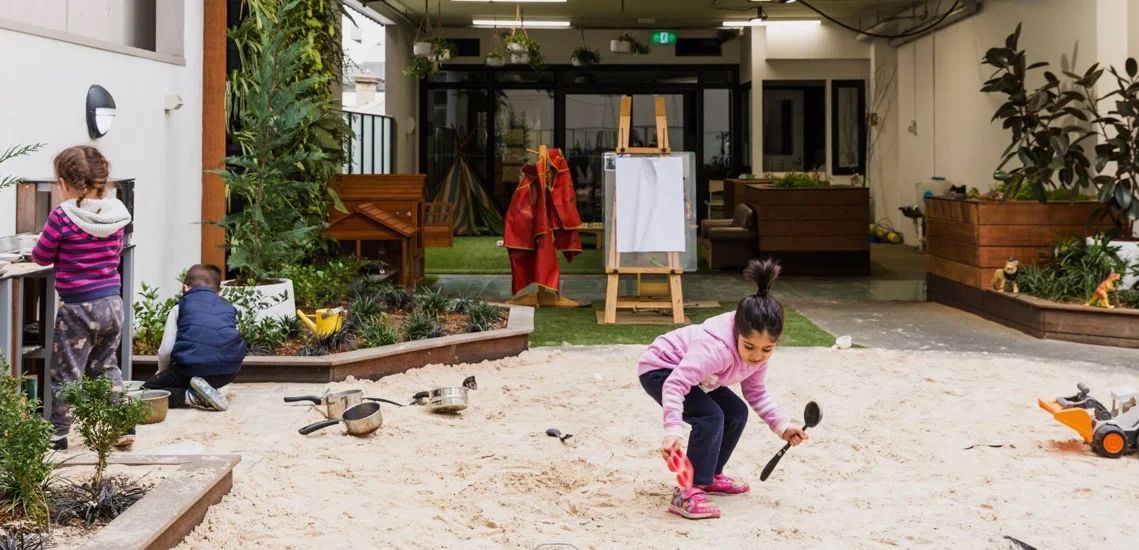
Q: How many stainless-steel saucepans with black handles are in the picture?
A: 3